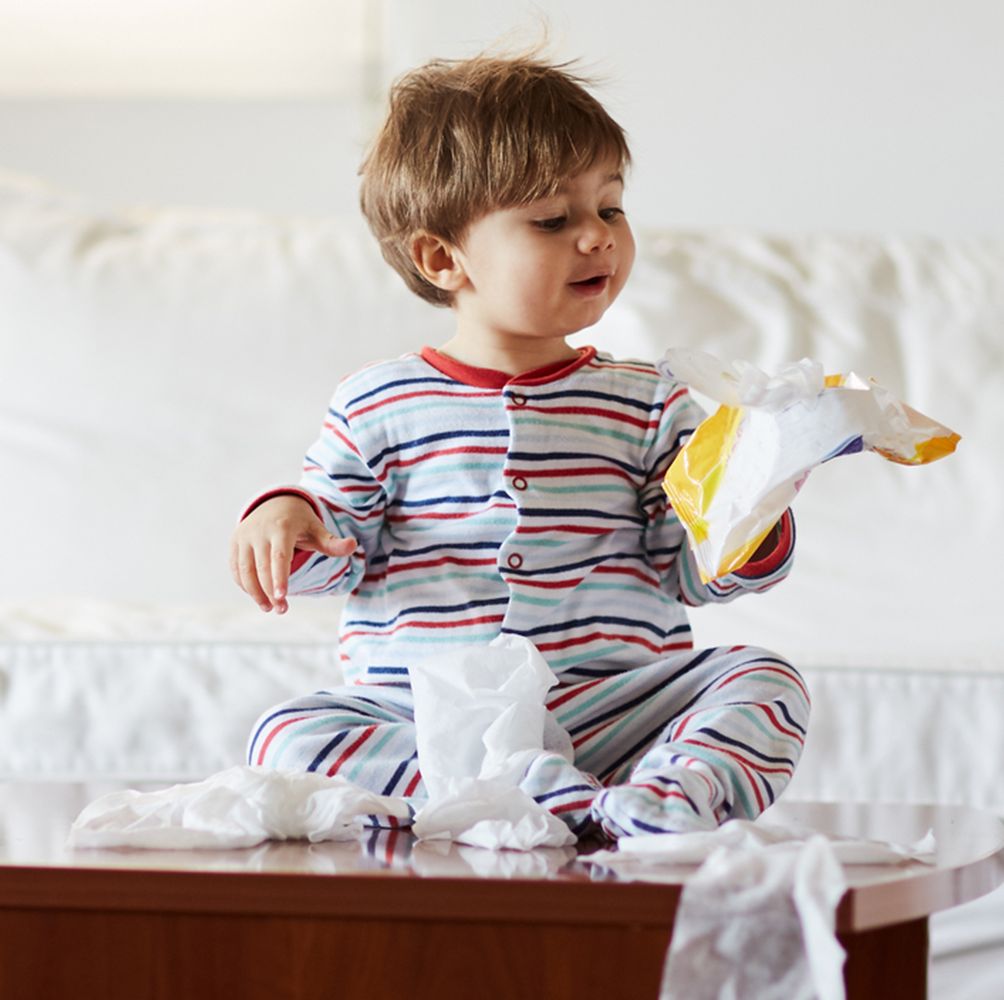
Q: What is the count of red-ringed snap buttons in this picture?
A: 3